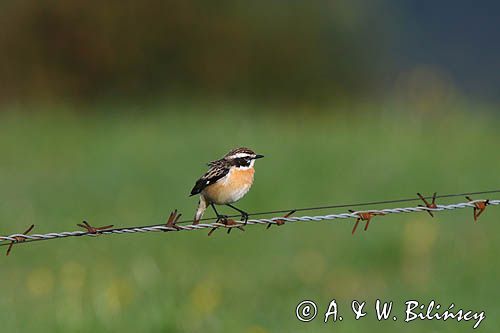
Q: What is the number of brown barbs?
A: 8